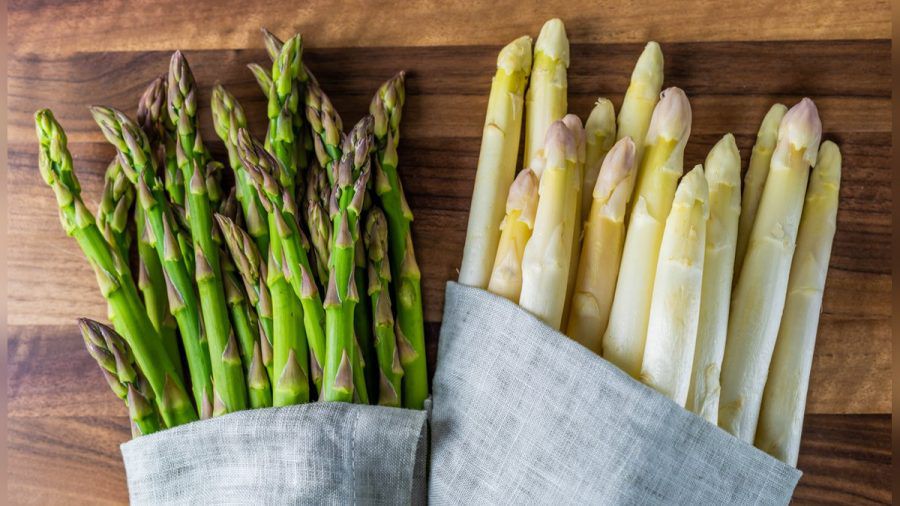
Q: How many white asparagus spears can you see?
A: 14